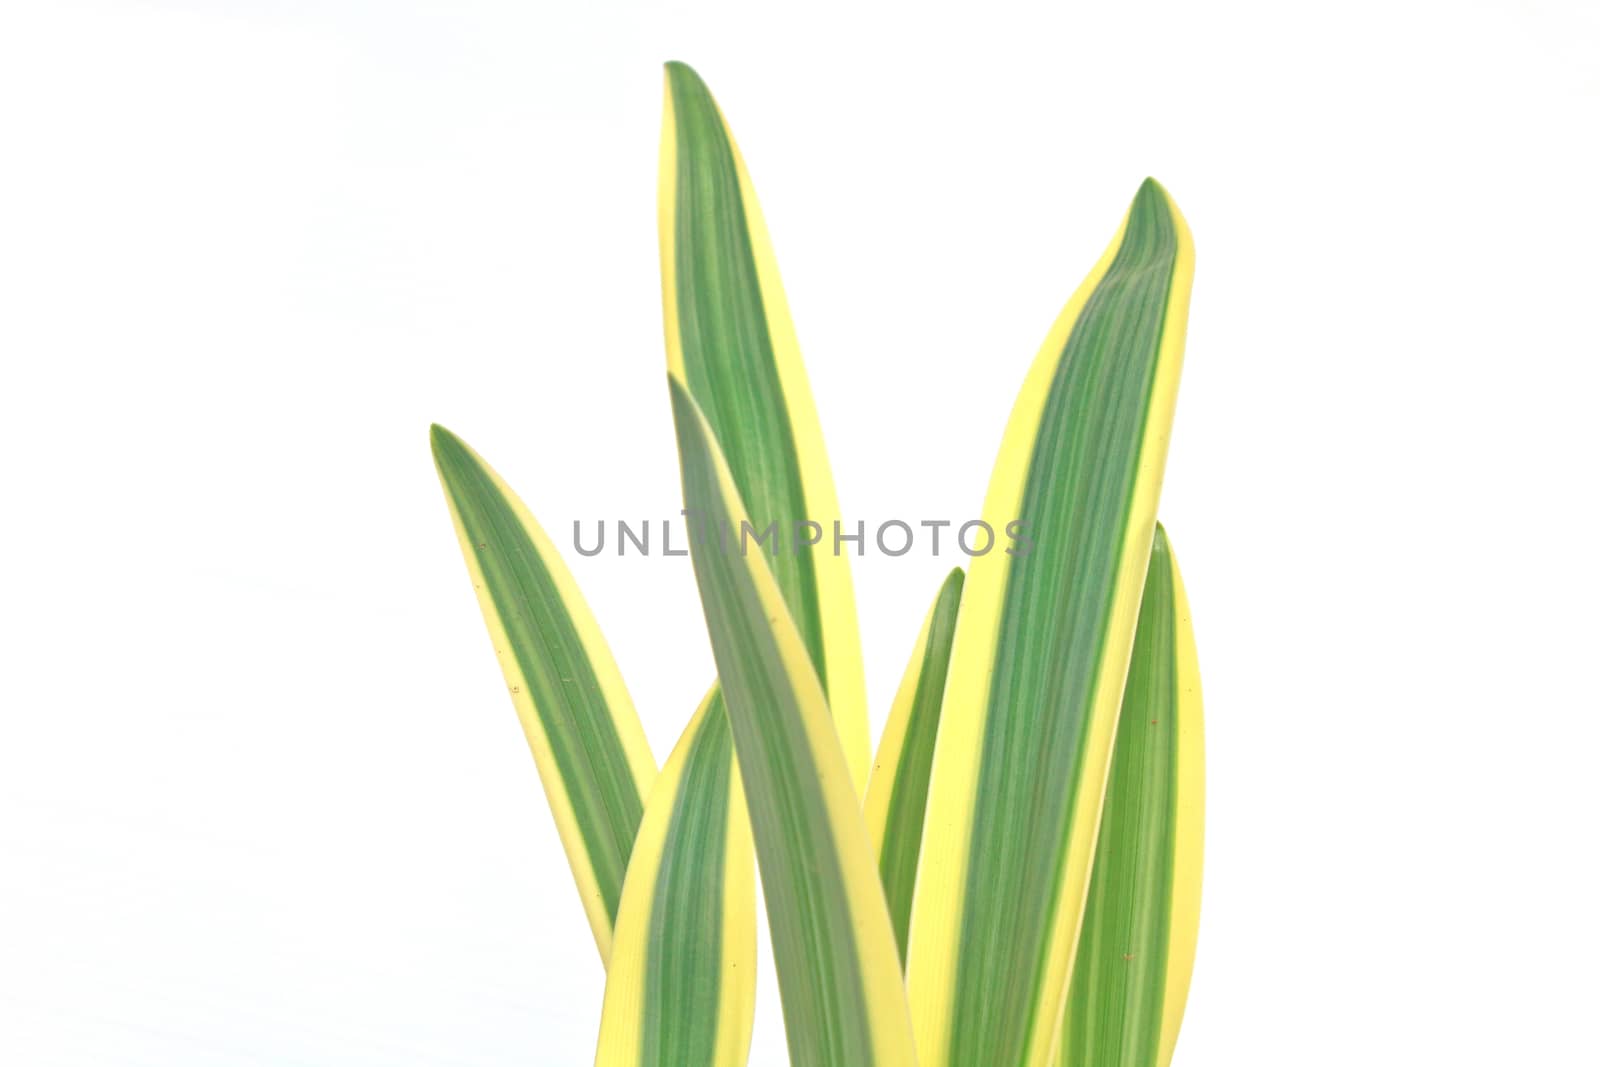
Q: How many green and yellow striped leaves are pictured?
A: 7